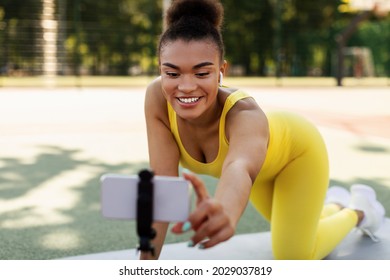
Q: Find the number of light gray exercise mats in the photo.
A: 1